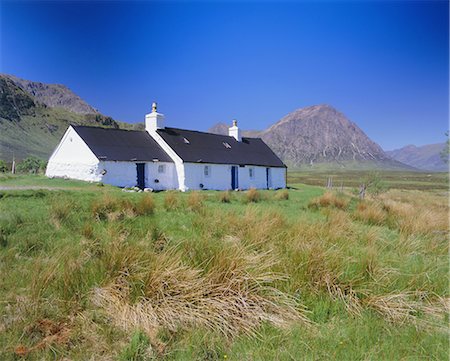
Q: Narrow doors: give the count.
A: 3